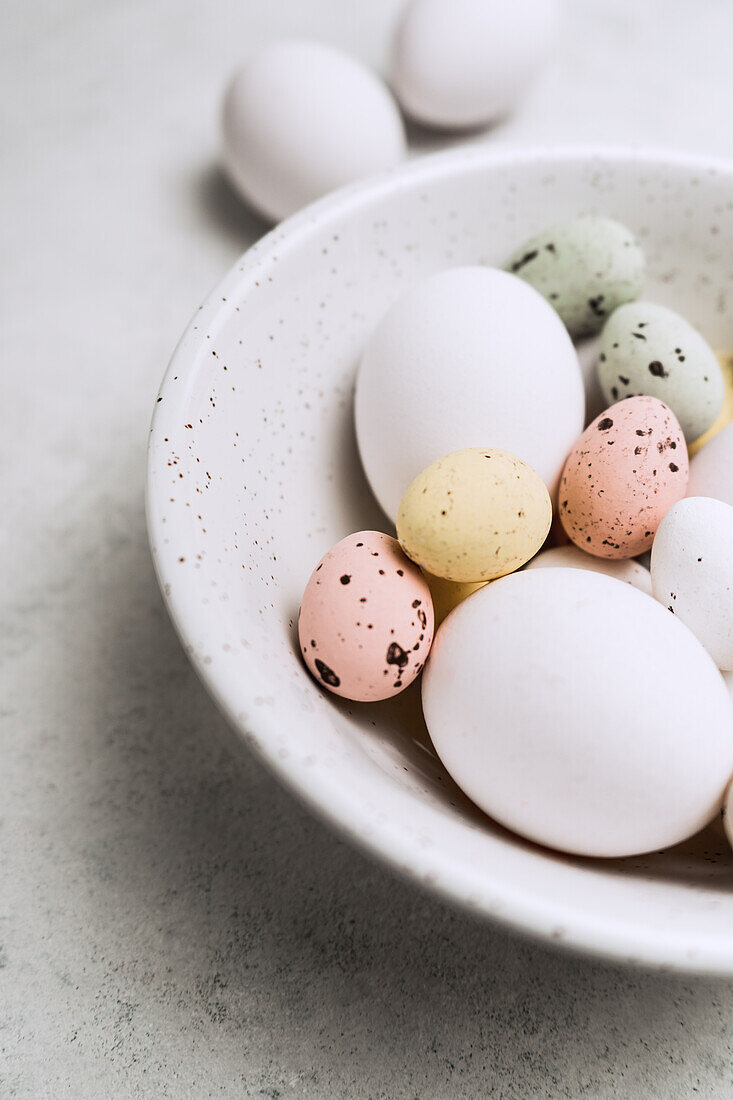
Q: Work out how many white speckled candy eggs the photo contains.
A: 1